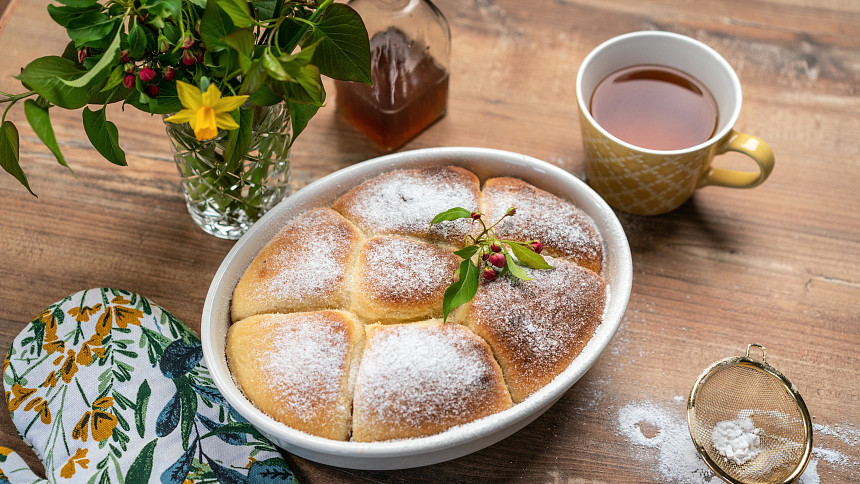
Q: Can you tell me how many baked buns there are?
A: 7